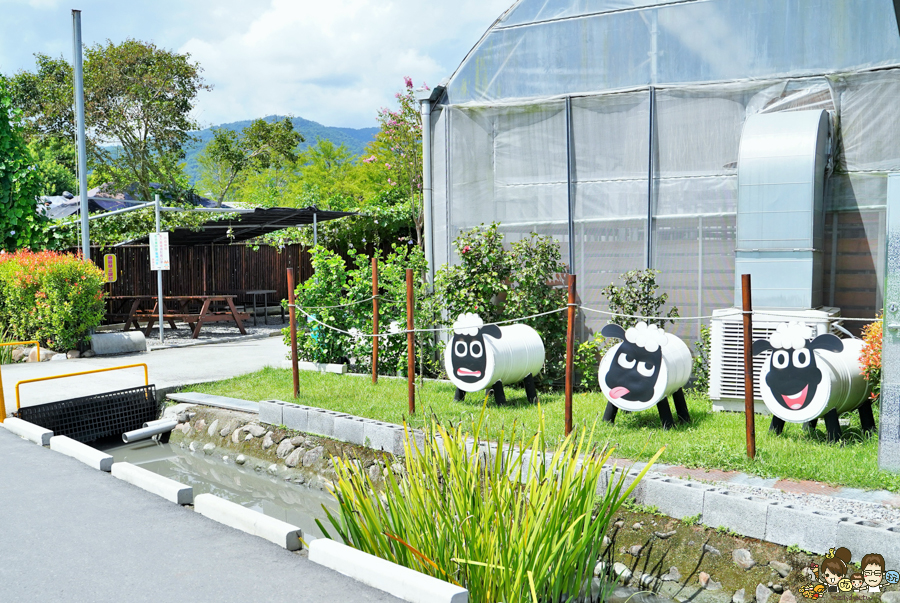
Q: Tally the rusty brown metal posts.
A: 5